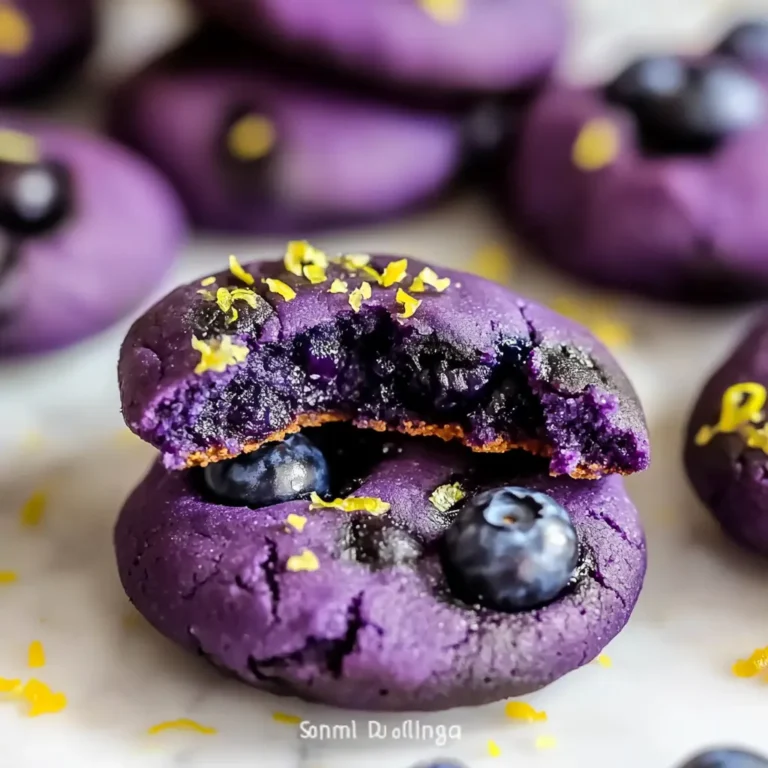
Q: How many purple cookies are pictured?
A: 8